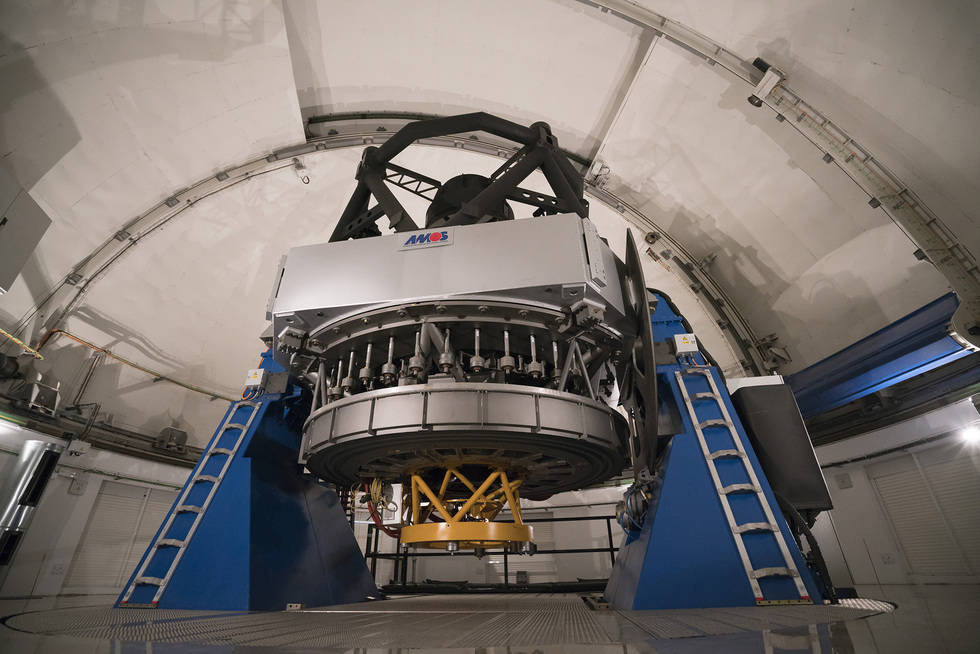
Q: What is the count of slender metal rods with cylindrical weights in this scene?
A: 12